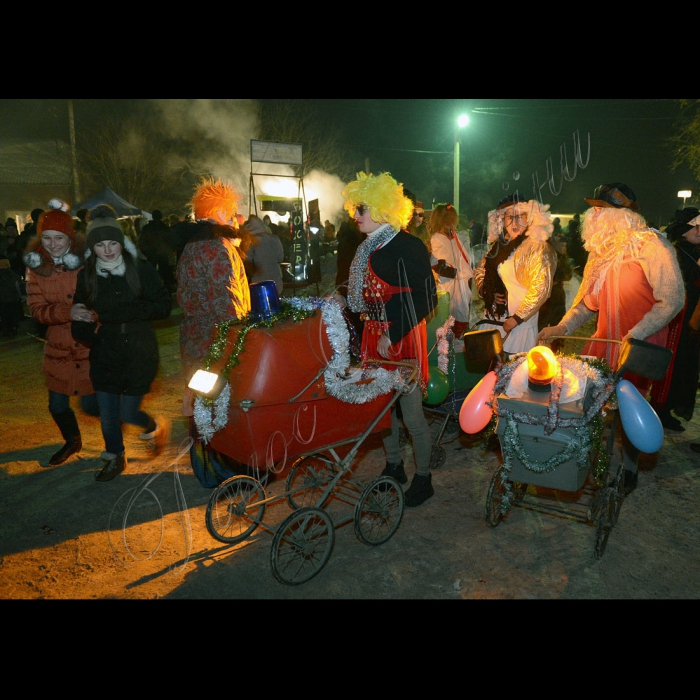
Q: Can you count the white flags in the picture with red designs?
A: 0